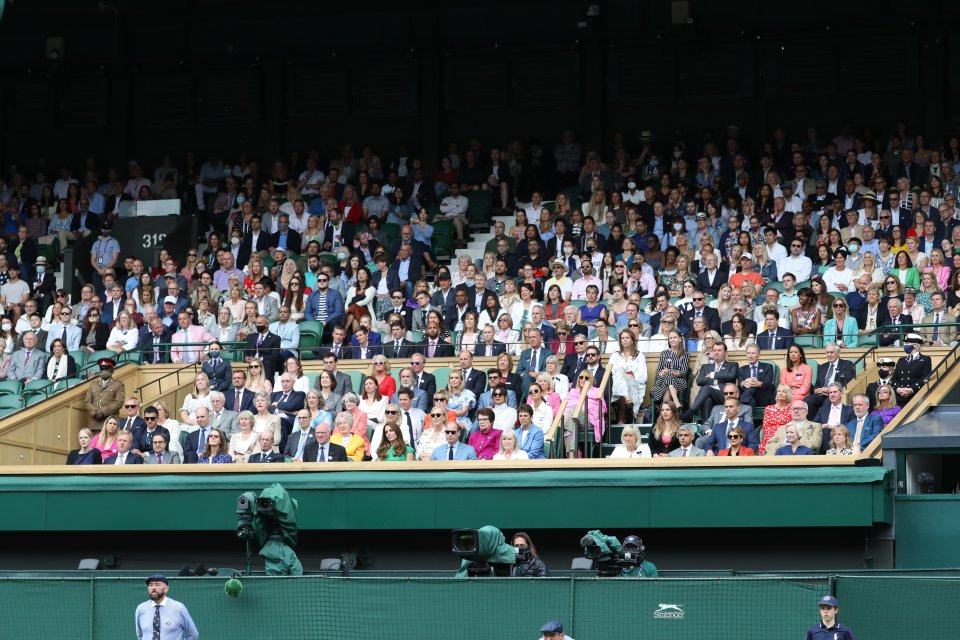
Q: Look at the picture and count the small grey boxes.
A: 3